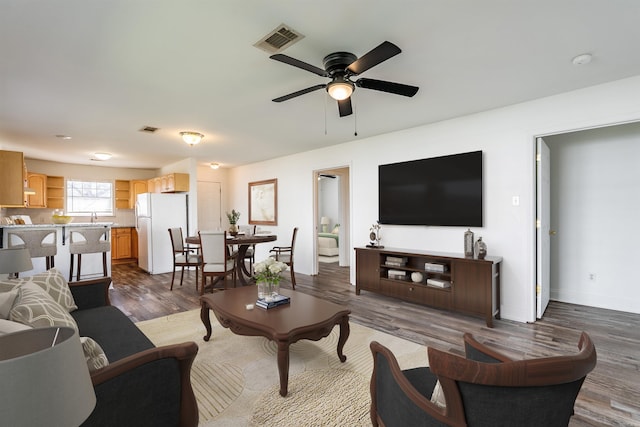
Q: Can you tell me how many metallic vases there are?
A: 2